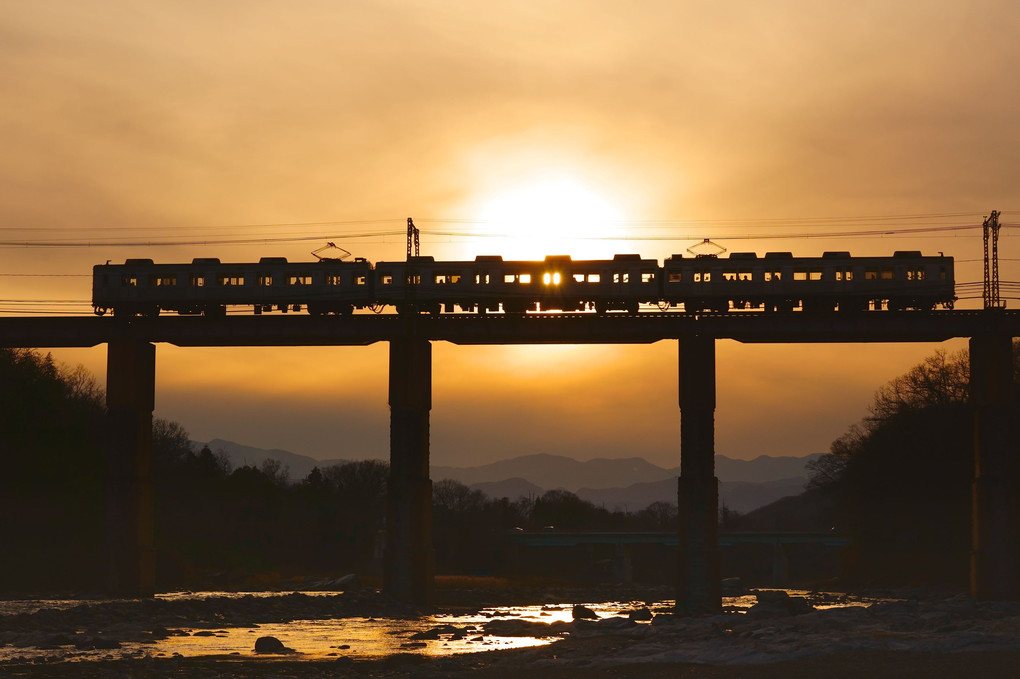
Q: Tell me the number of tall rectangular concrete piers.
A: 4